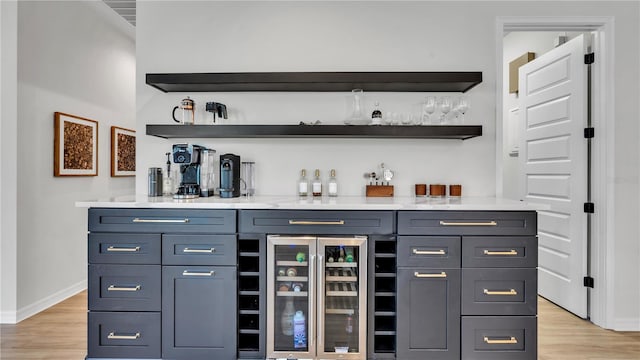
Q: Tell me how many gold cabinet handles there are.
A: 13